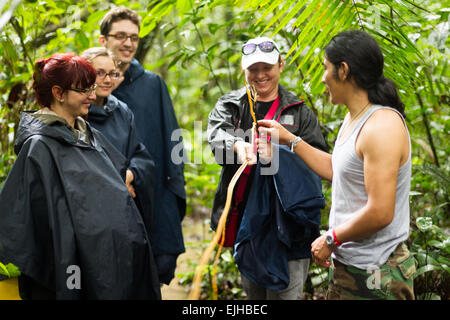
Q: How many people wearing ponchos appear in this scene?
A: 3